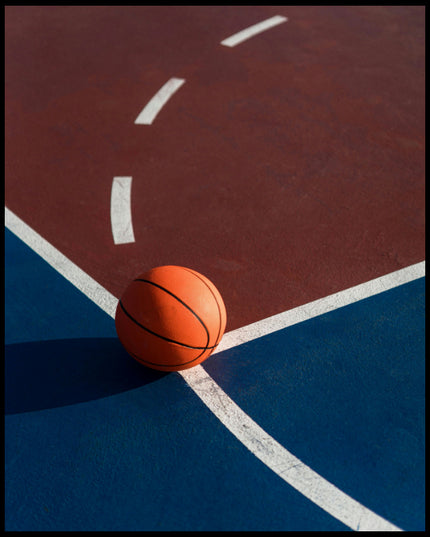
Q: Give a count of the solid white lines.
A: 3